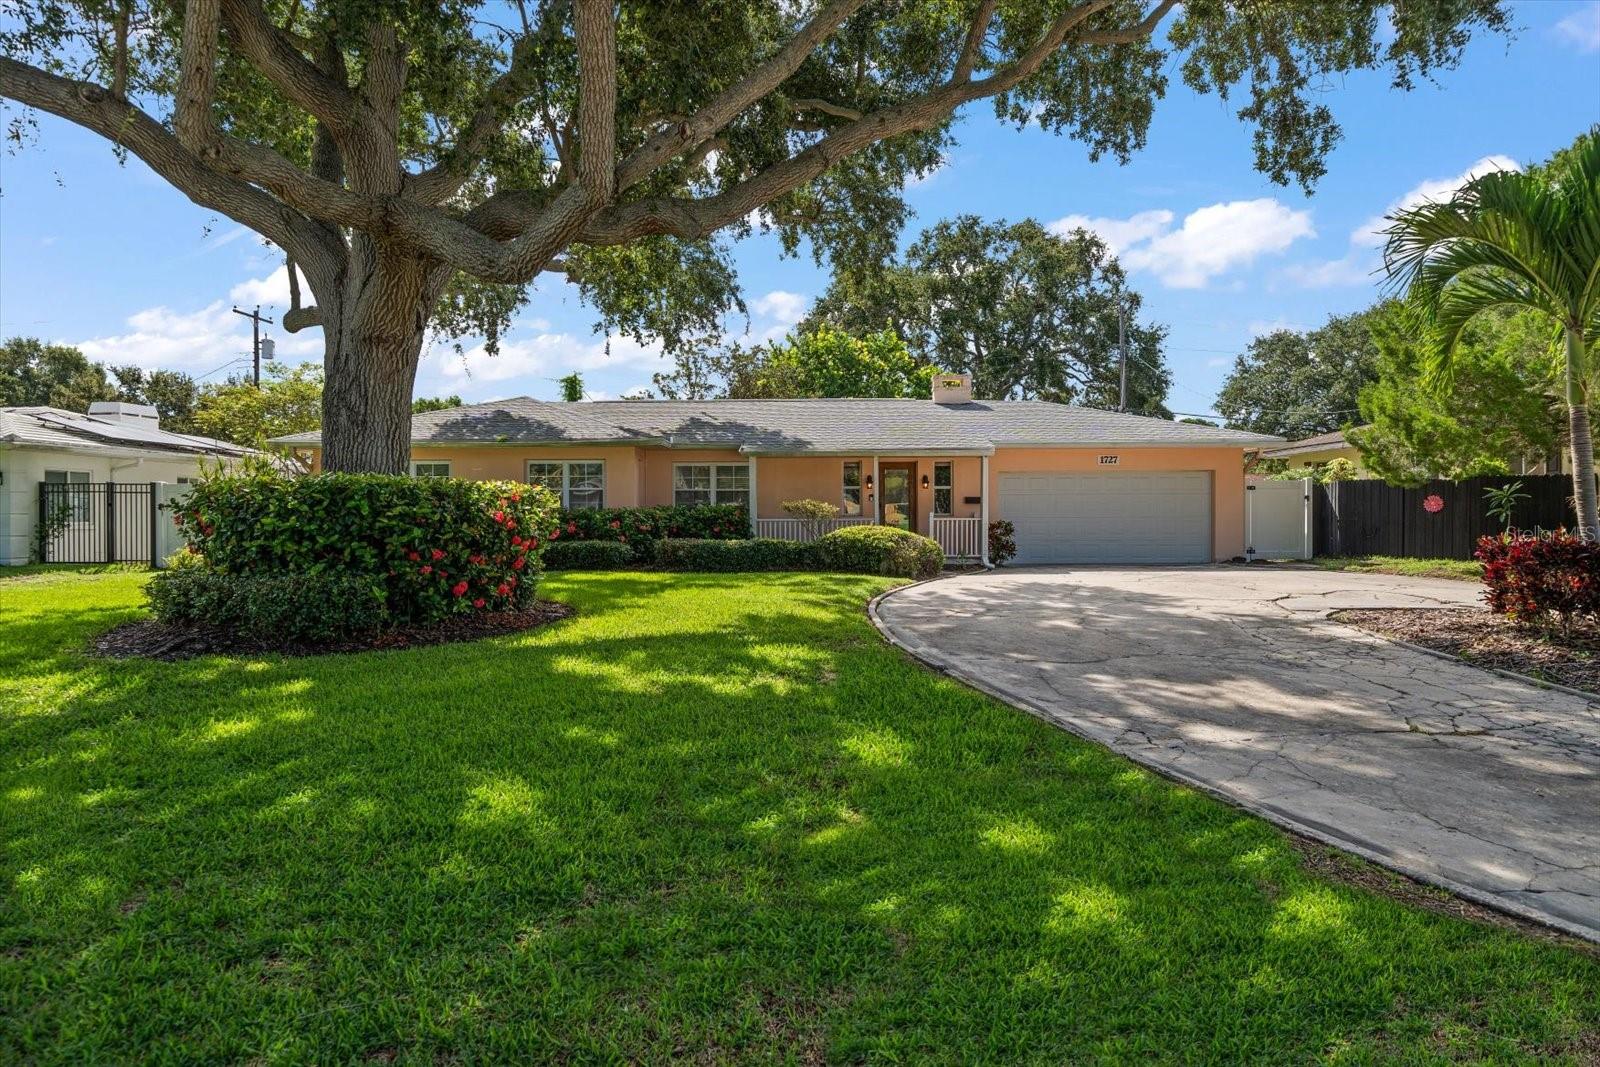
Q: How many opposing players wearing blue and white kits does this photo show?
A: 0